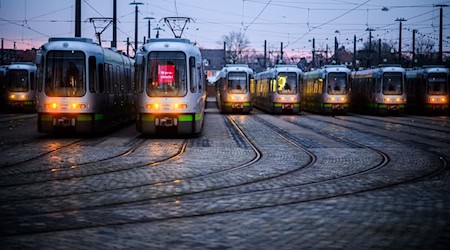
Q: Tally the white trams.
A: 8